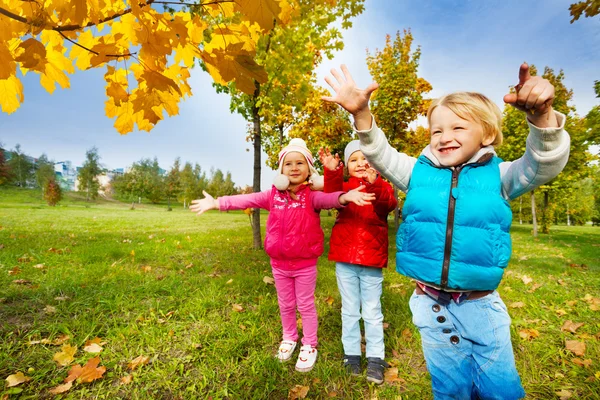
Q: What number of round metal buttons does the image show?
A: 4